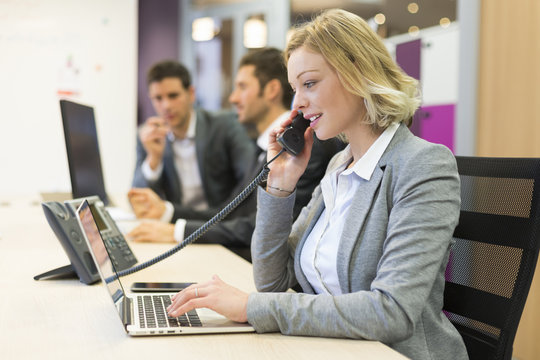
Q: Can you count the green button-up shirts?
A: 0